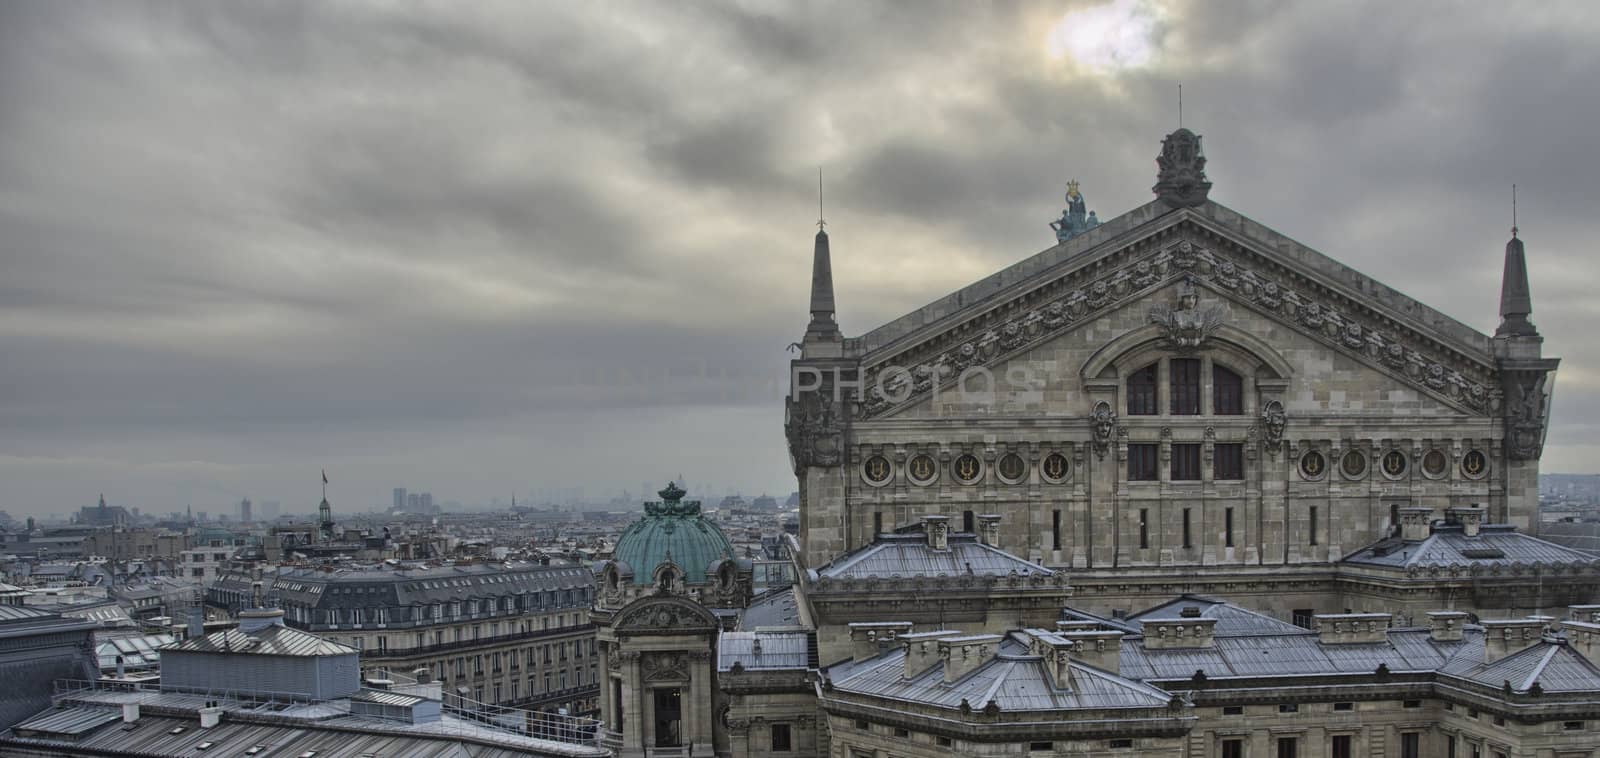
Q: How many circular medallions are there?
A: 10